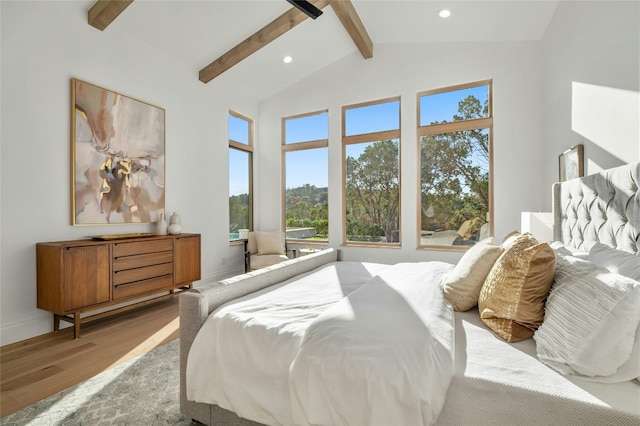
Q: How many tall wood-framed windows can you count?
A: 4